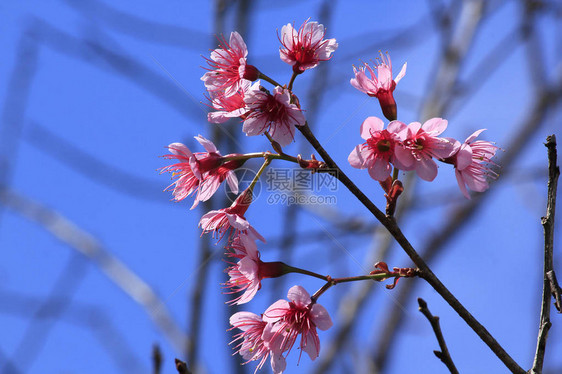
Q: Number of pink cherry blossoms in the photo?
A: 14